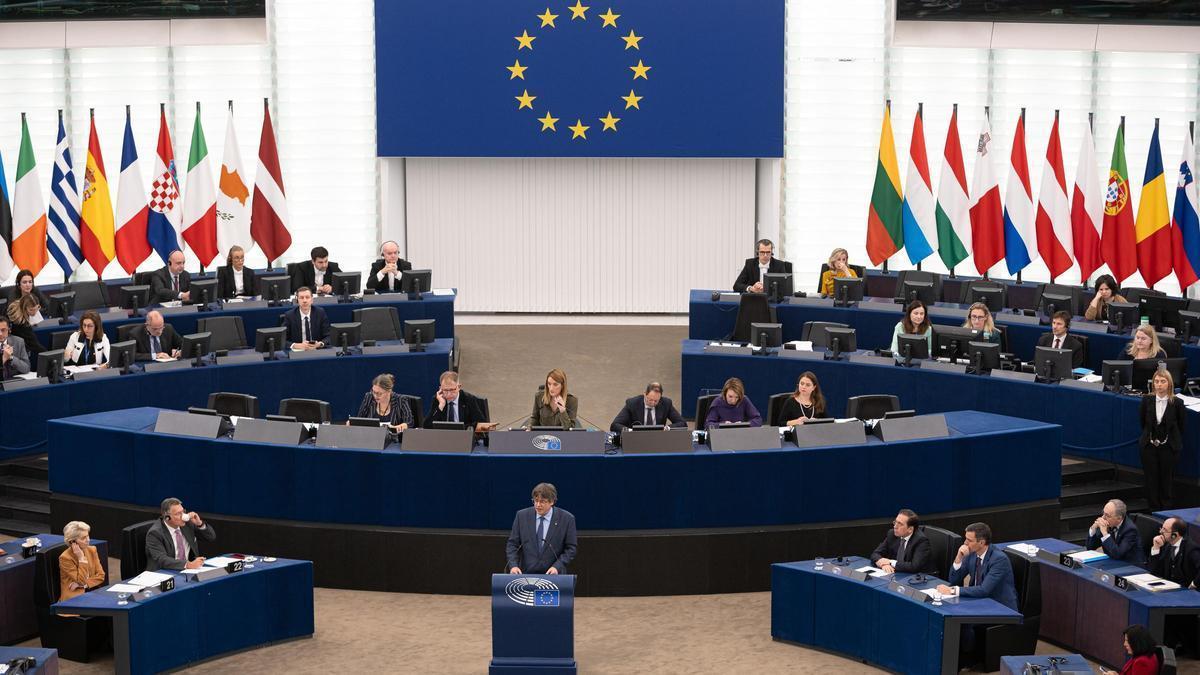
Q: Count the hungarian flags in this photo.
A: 1